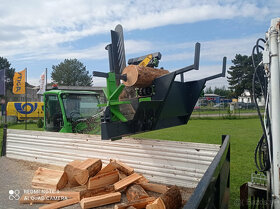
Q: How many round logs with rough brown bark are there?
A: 1